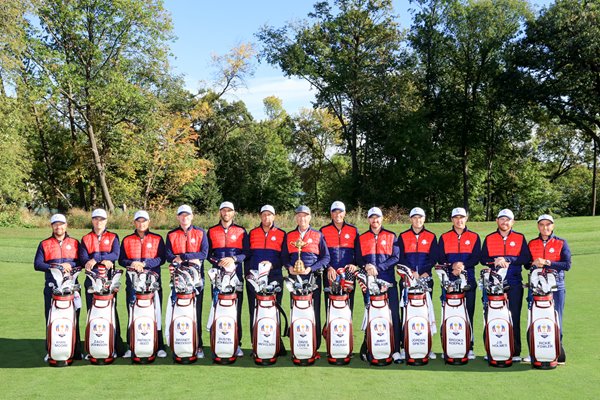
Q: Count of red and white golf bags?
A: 13